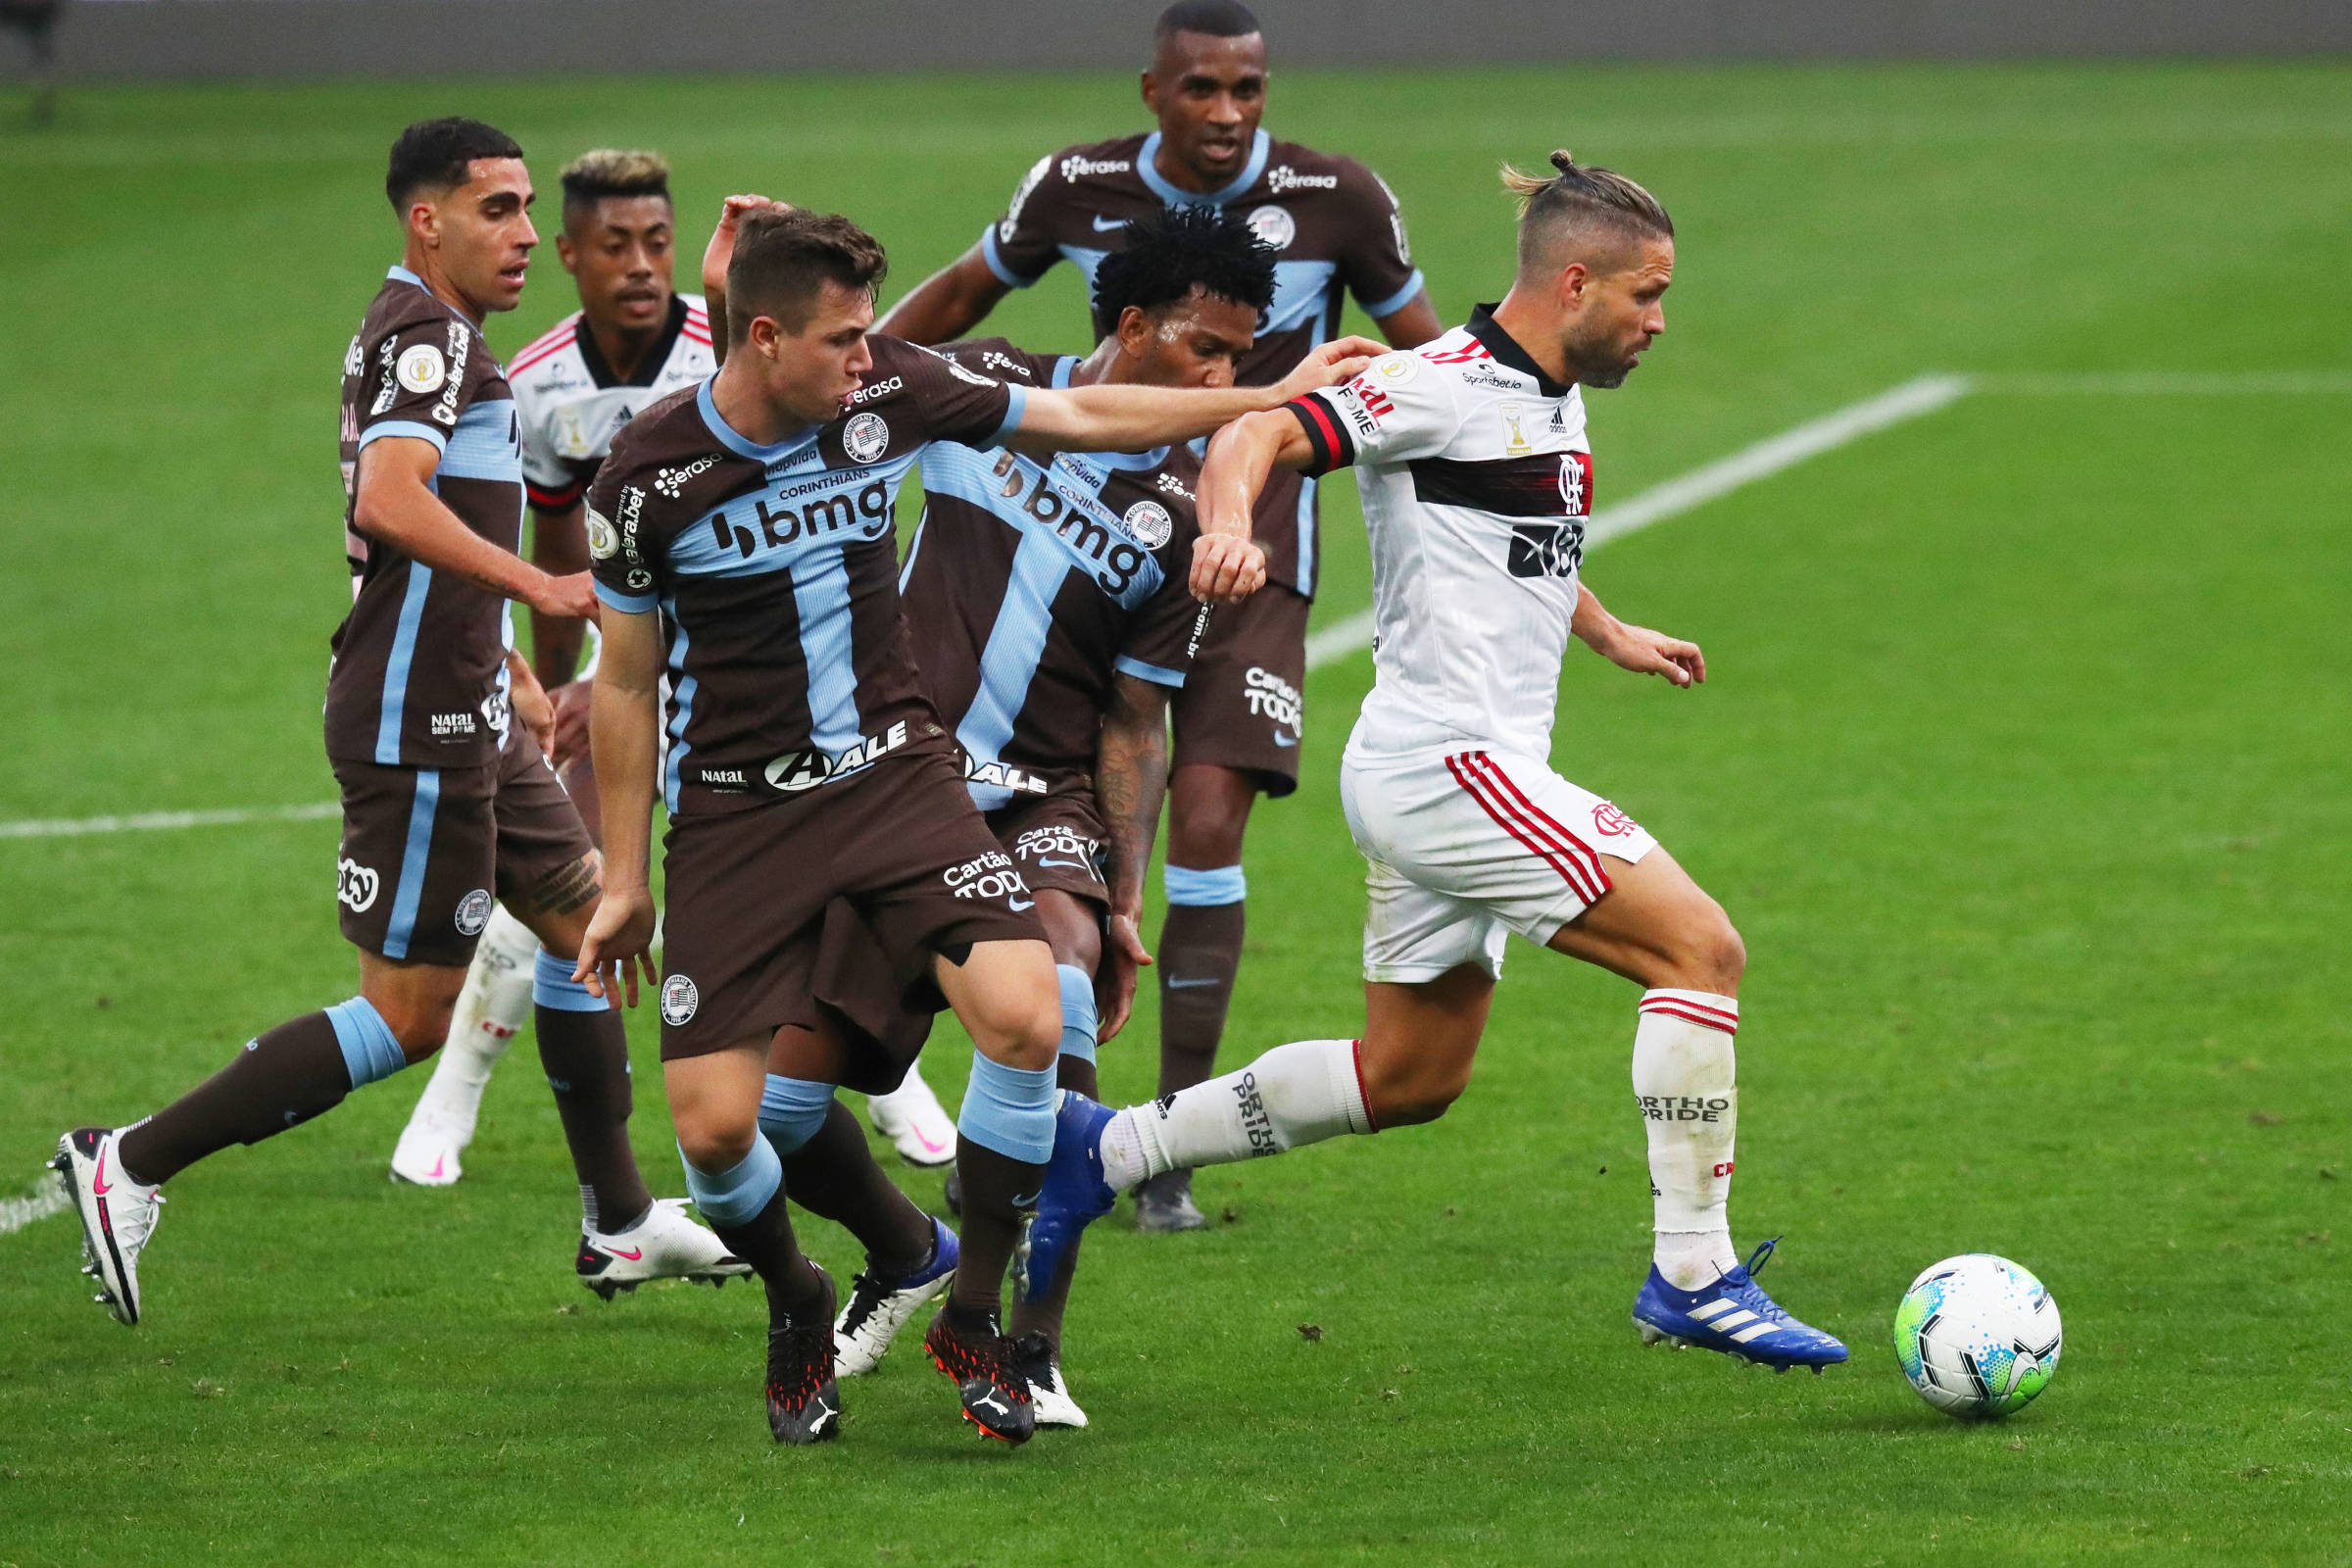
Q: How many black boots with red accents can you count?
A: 2